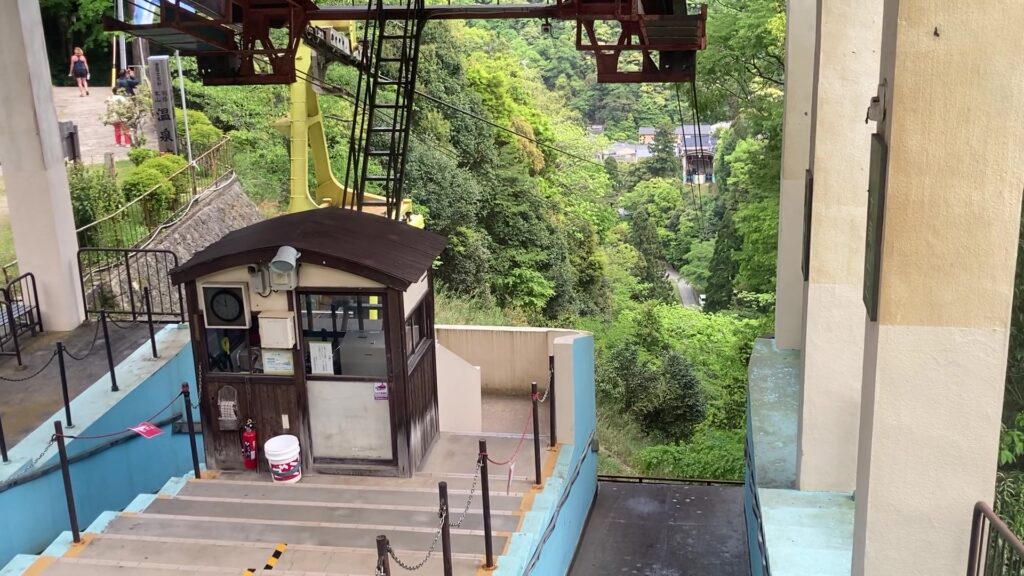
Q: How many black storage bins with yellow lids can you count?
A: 0